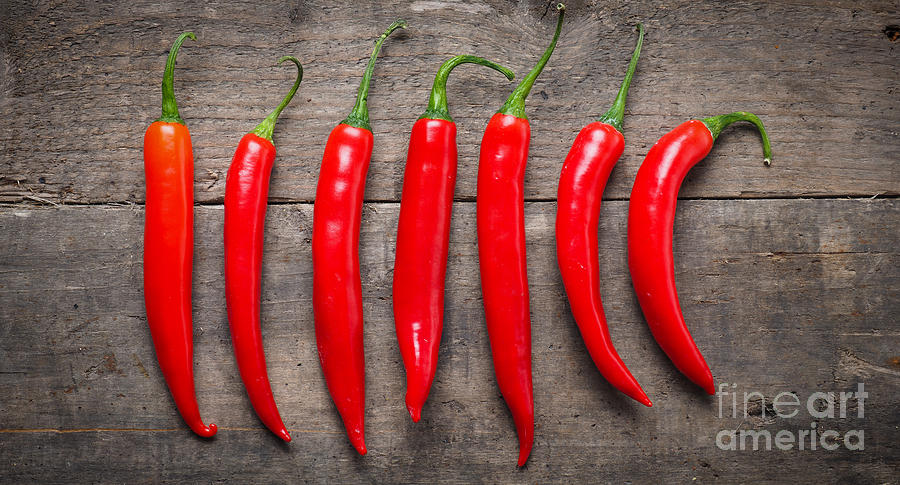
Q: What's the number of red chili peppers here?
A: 7